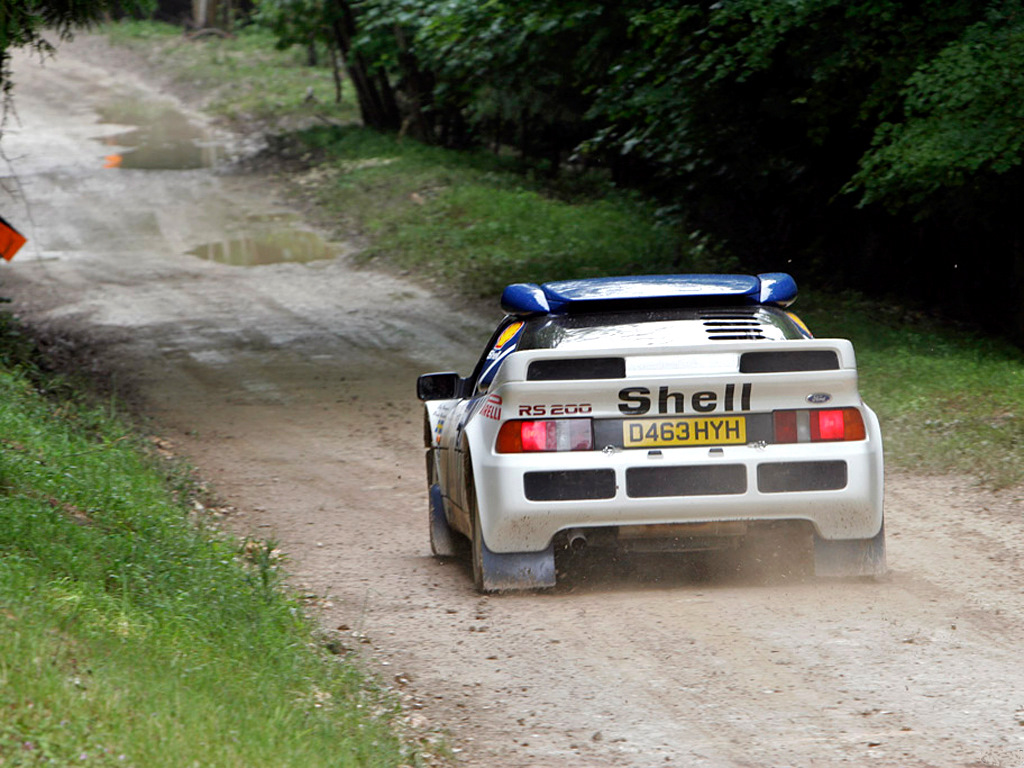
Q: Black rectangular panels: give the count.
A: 5